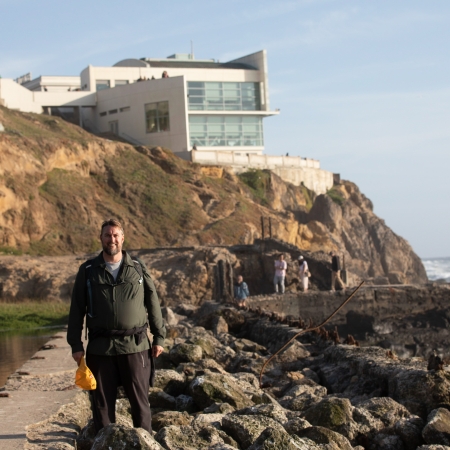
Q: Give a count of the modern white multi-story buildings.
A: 1